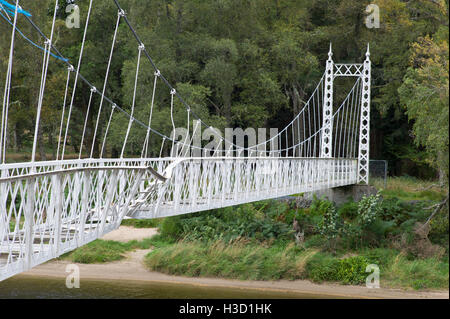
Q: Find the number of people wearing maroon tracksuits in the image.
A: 0